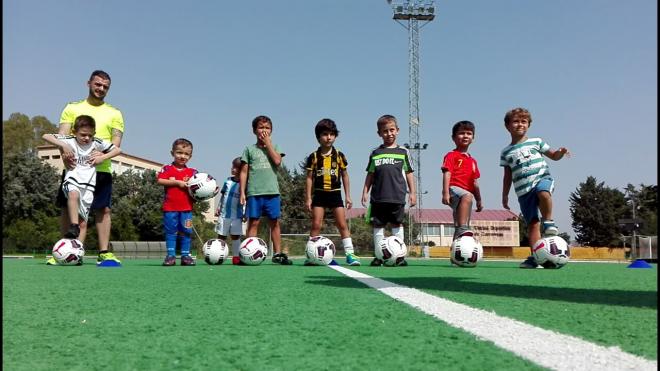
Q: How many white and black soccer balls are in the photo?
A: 8